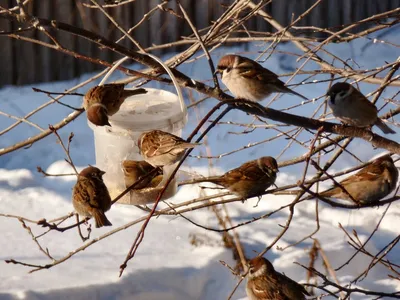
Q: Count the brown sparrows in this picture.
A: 9